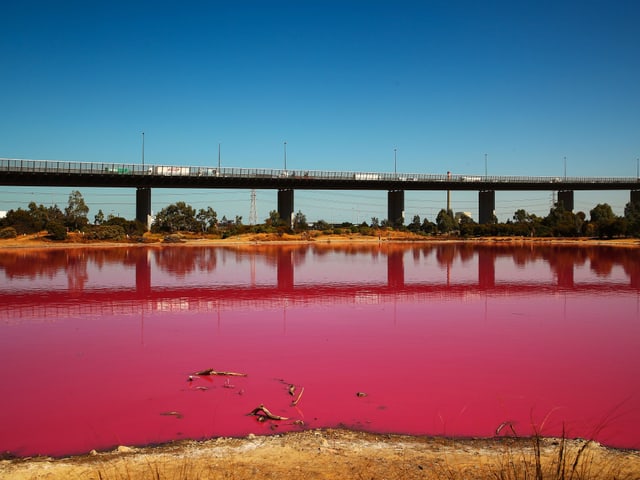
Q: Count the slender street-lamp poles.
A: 7